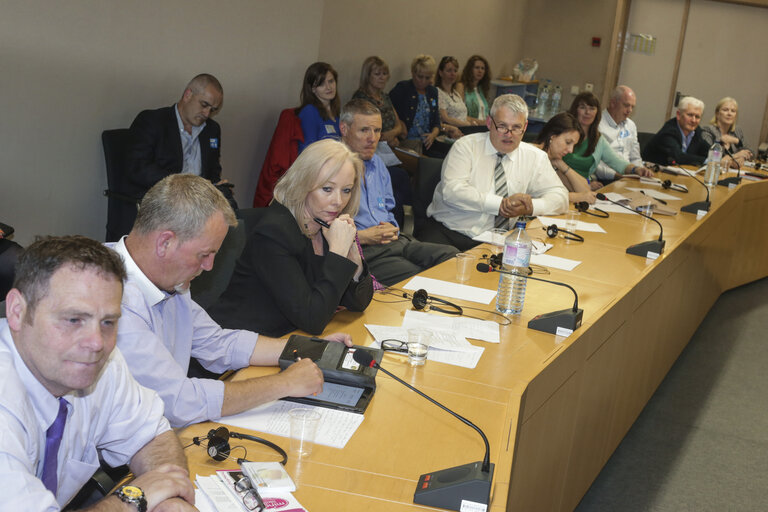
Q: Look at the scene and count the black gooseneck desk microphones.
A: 5